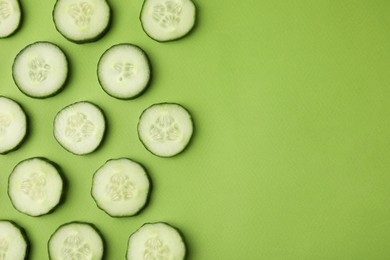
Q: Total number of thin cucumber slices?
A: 13